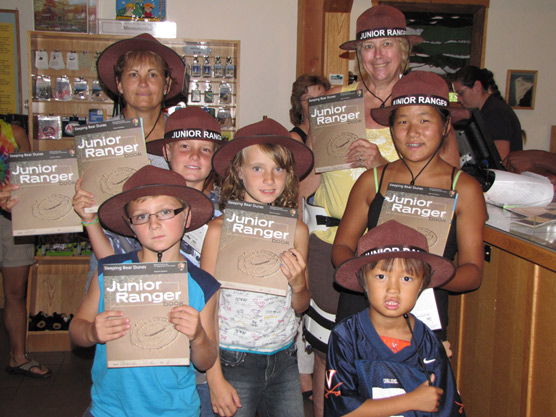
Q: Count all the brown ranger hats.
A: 7